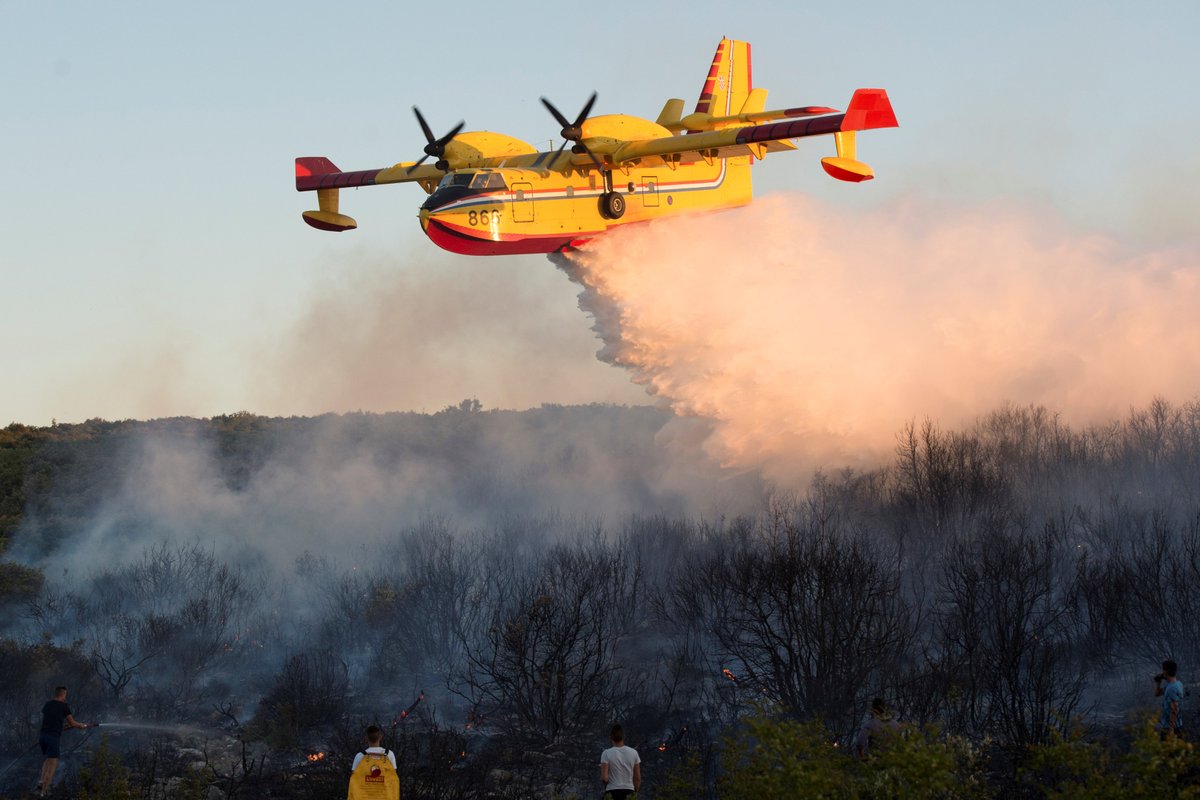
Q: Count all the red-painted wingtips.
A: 2